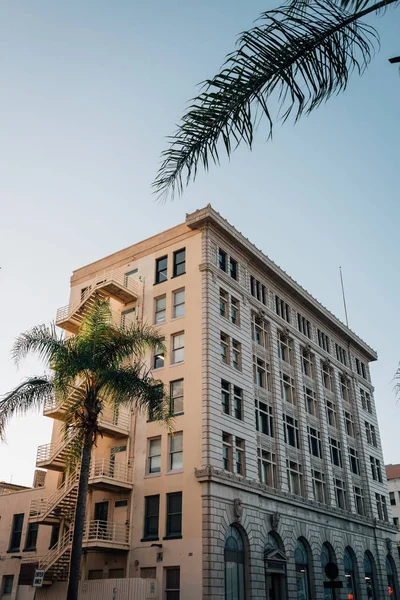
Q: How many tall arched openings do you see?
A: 7